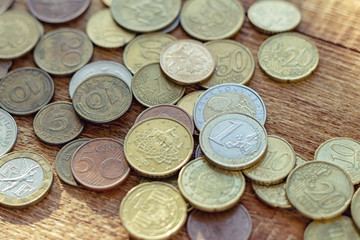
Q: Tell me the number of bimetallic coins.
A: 3